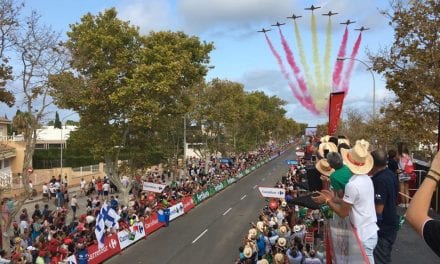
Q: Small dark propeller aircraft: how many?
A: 7